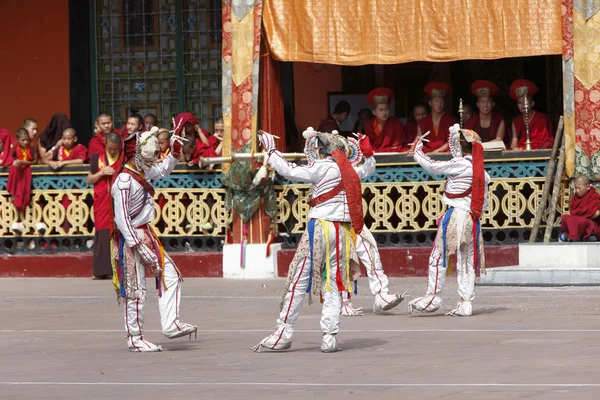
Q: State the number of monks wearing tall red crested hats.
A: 4